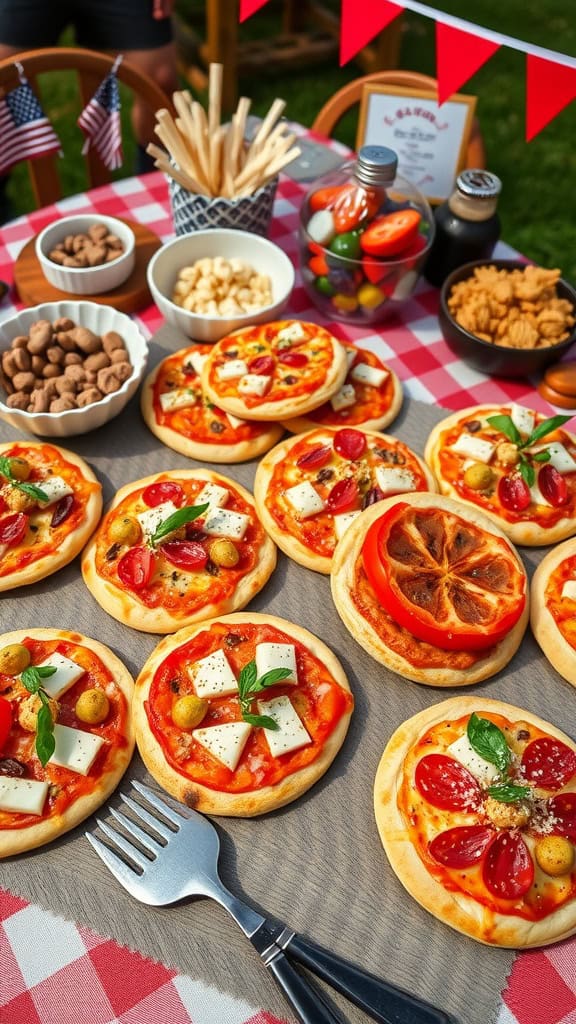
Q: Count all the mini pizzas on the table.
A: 12